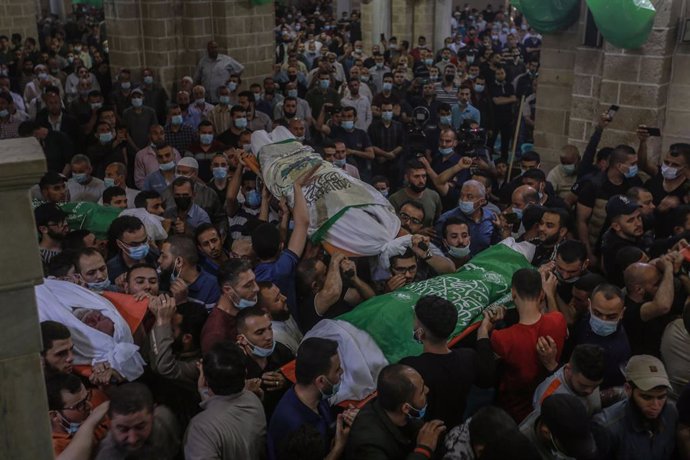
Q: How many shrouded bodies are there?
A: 4